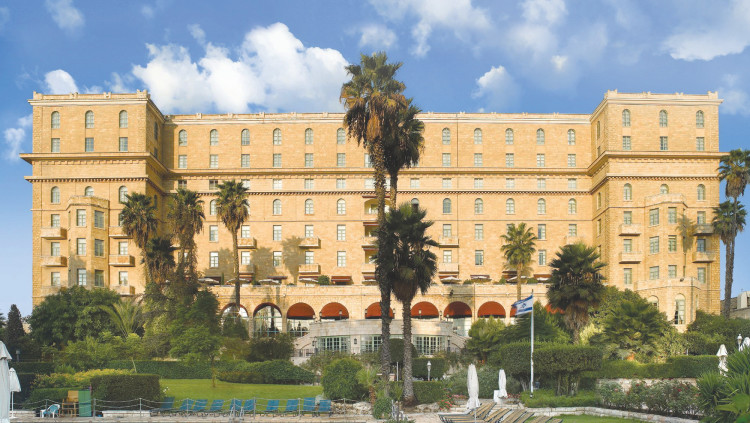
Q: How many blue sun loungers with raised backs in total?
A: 10